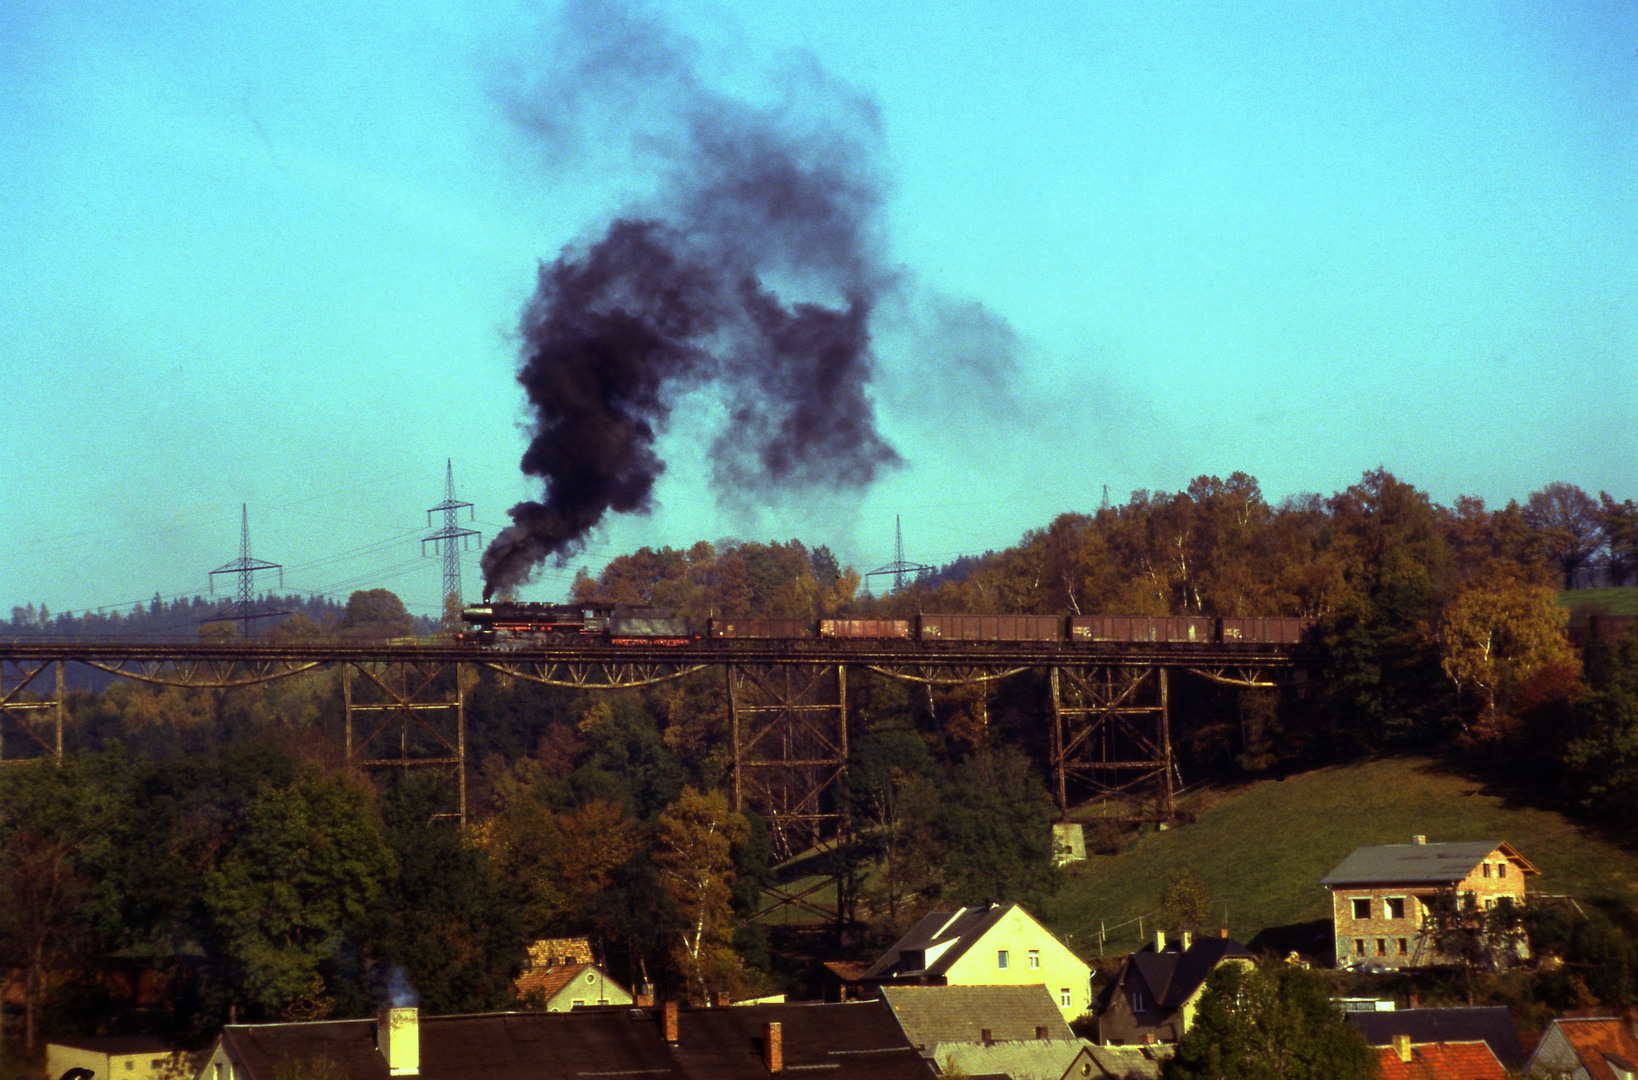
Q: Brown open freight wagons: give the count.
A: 5